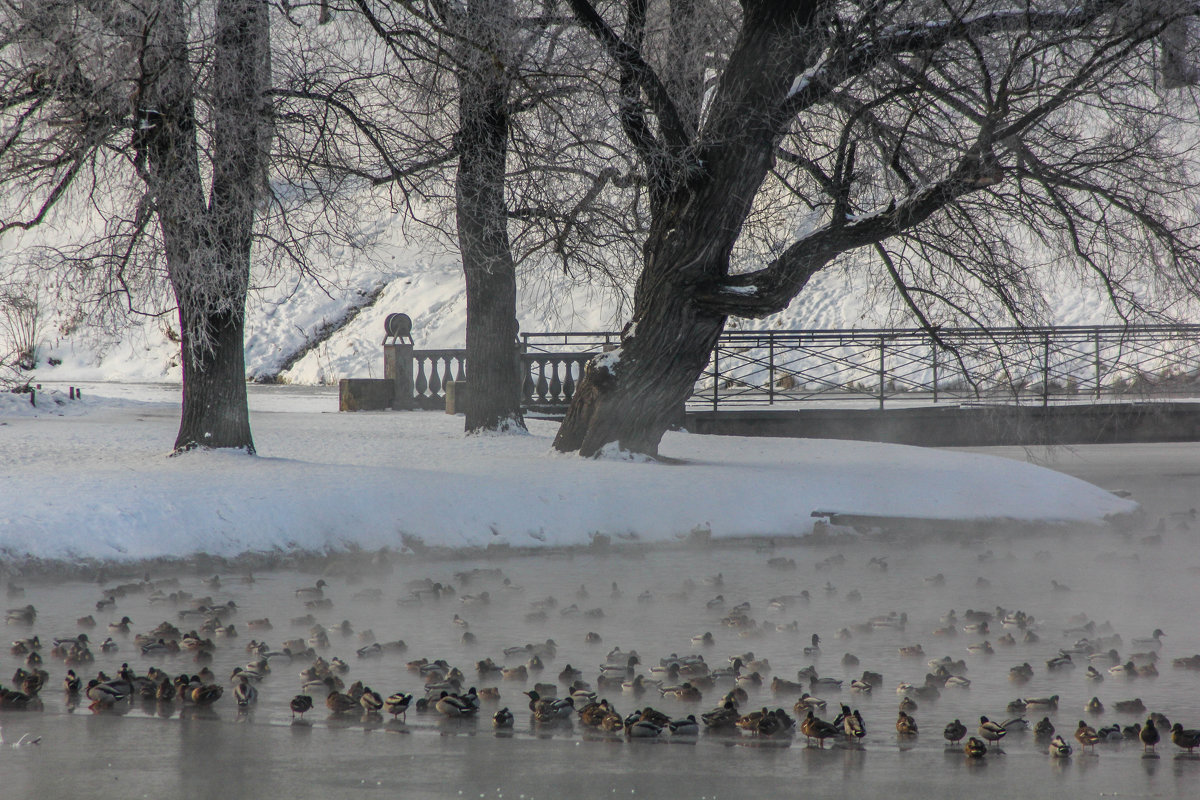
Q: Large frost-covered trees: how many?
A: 3